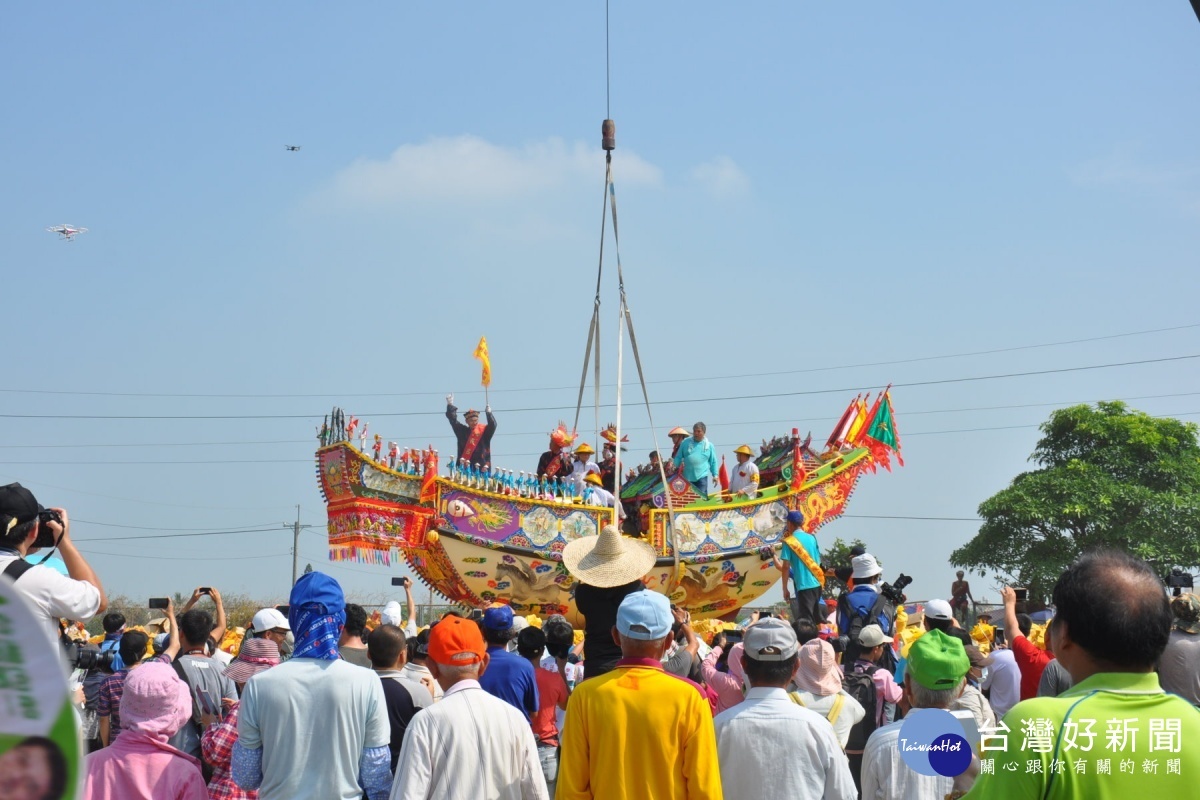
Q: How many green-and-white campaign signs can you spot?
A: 1